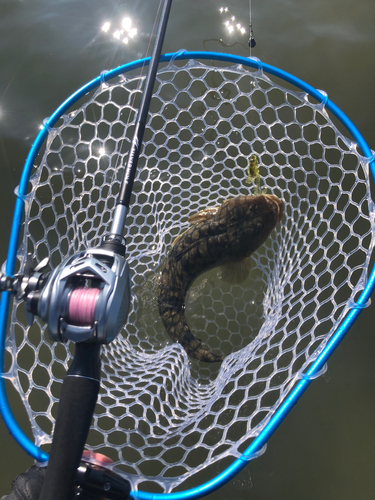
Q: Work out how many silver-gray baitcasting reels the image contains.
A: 1